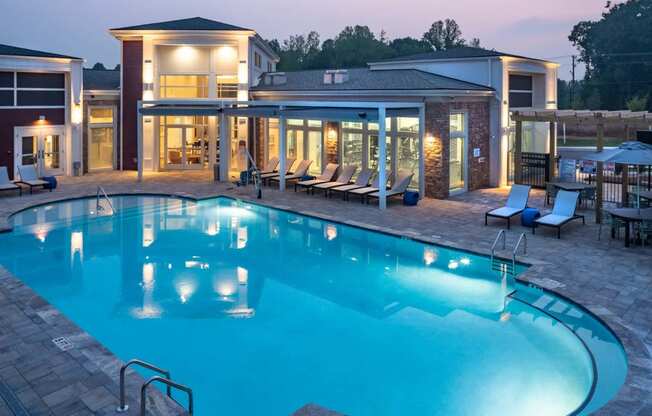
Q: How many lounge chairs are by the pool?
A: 12